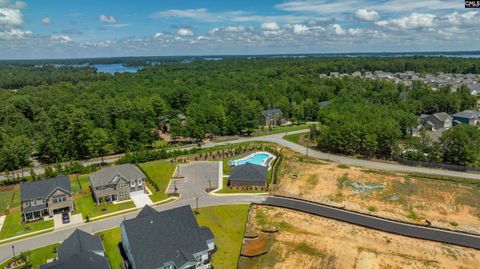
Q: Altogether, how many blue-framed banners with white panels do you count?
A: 0